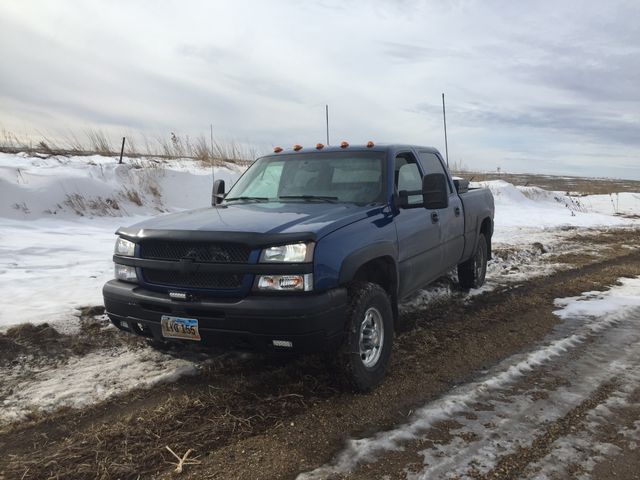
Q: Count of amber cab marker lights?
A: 5